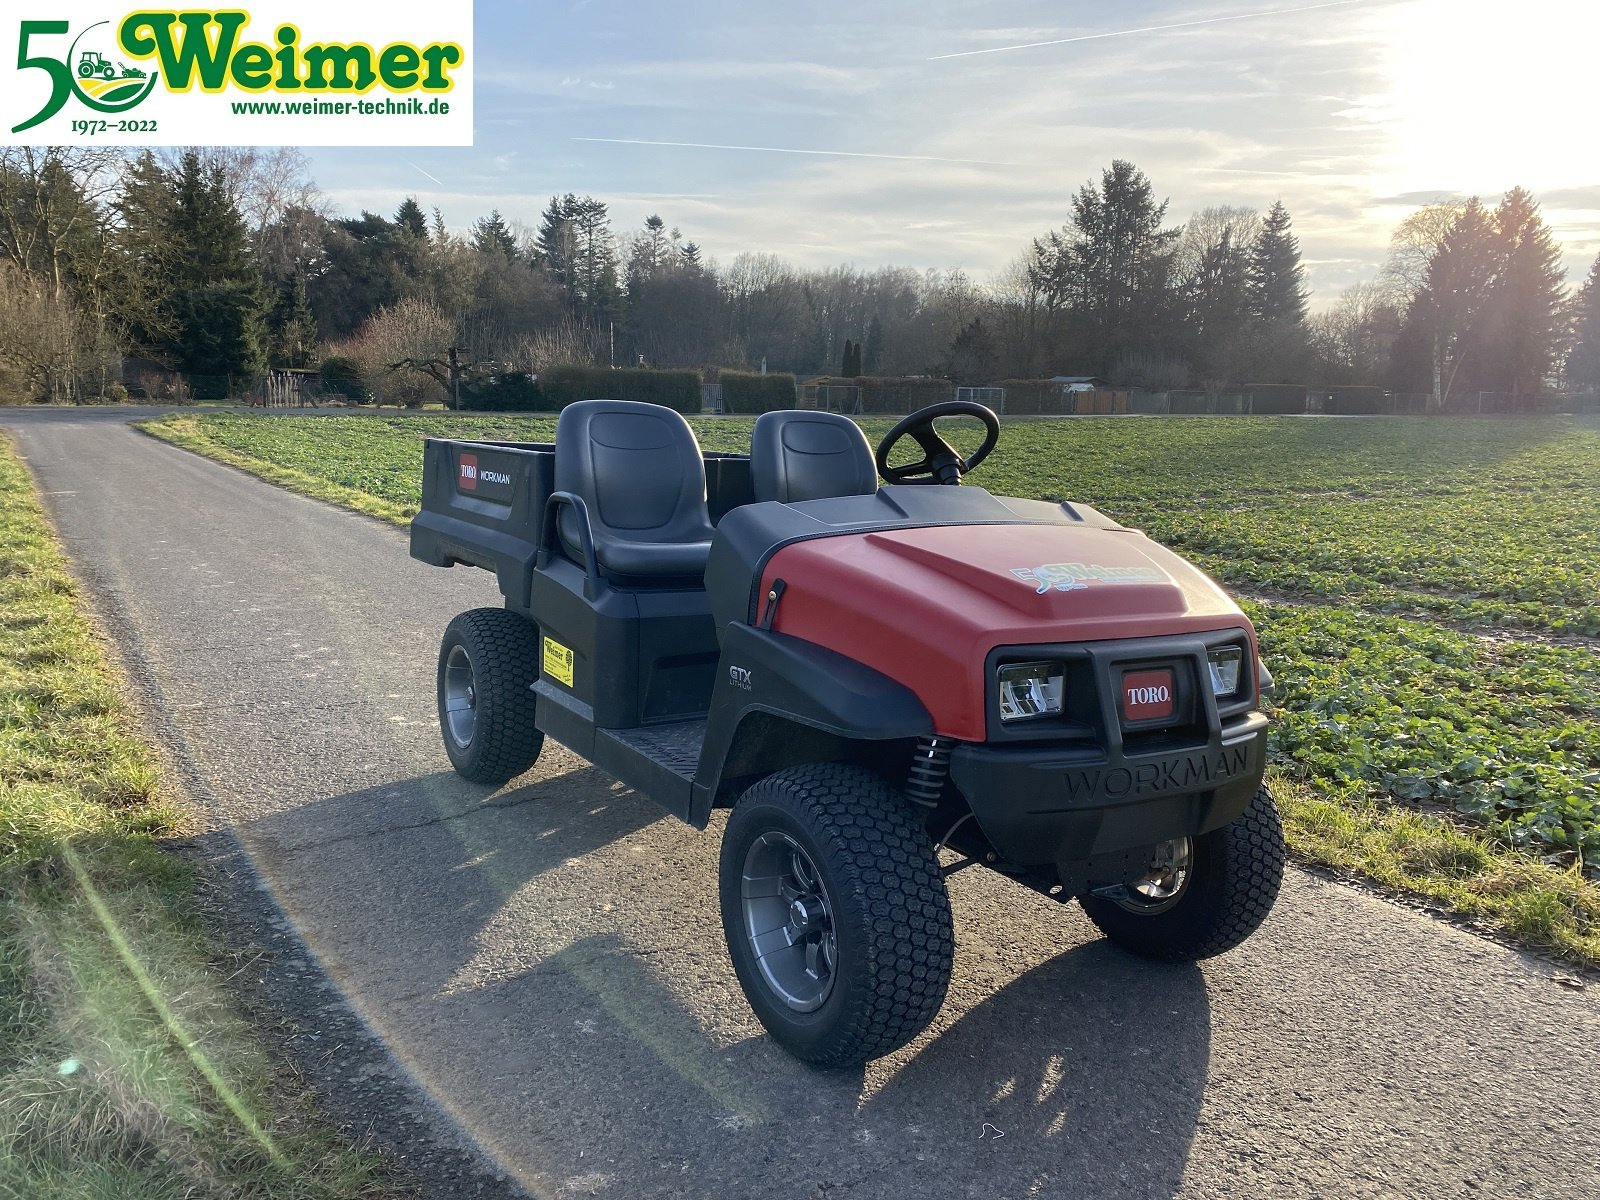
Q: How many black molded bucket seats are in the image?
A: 2